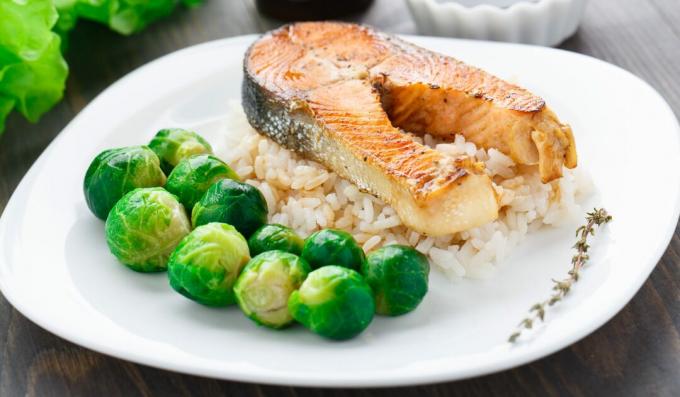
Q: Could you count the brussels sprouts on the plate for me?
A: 11